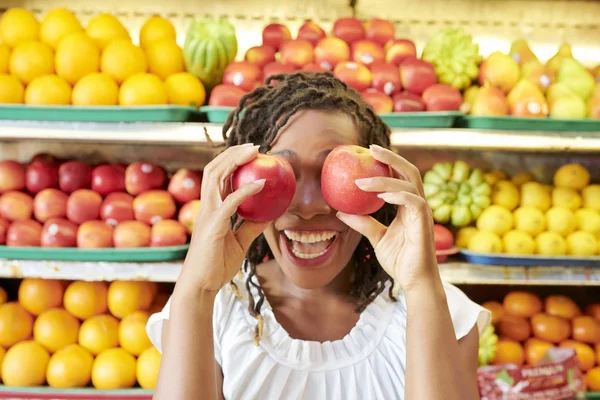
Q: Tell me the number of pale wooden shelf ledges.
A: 2